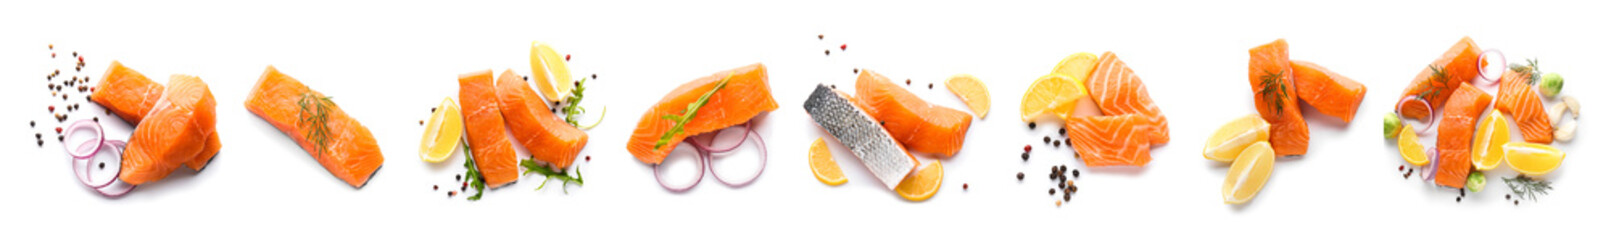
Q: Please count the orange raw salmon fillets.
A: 15